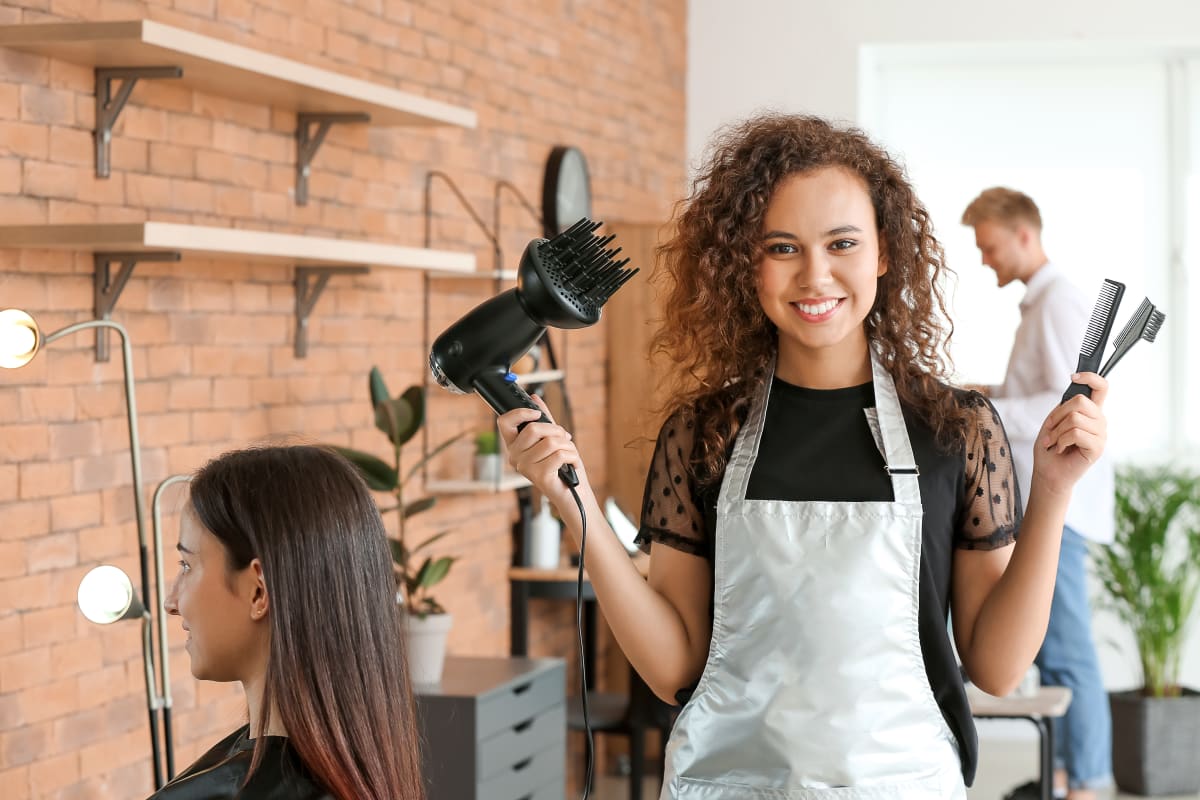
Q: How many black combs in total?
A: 2